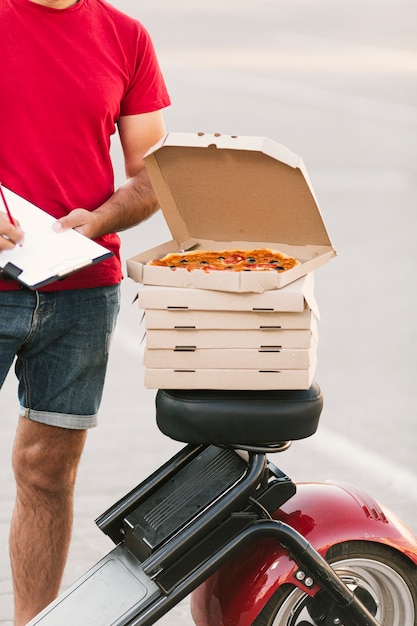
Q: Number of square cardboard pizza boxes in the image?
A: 6